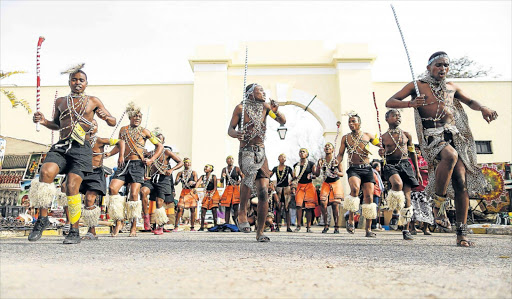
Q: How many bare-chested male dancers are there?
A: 8